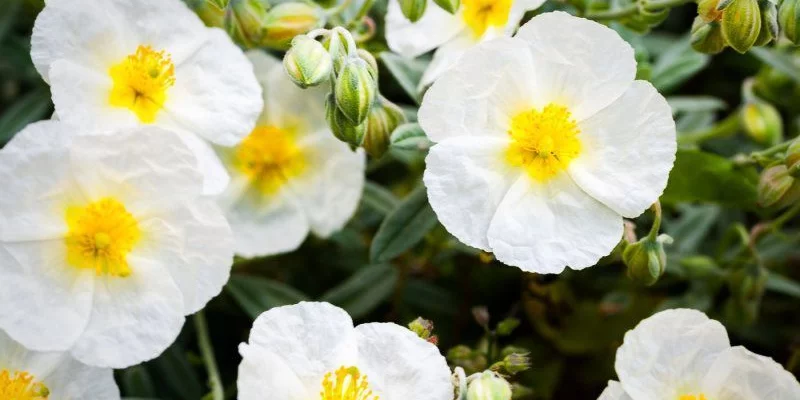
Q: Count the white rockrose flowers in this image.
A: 8